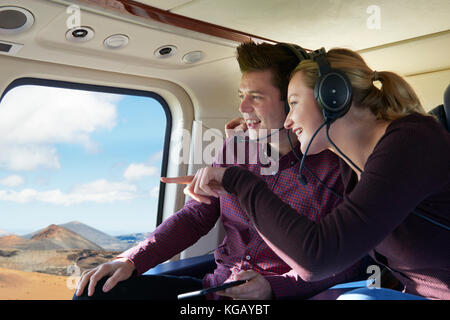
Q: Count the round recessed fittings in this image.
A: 5